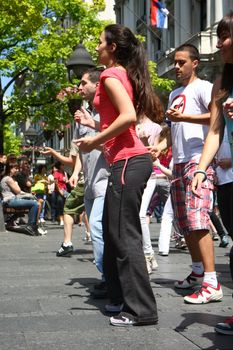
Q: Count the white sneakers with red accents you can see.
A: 2